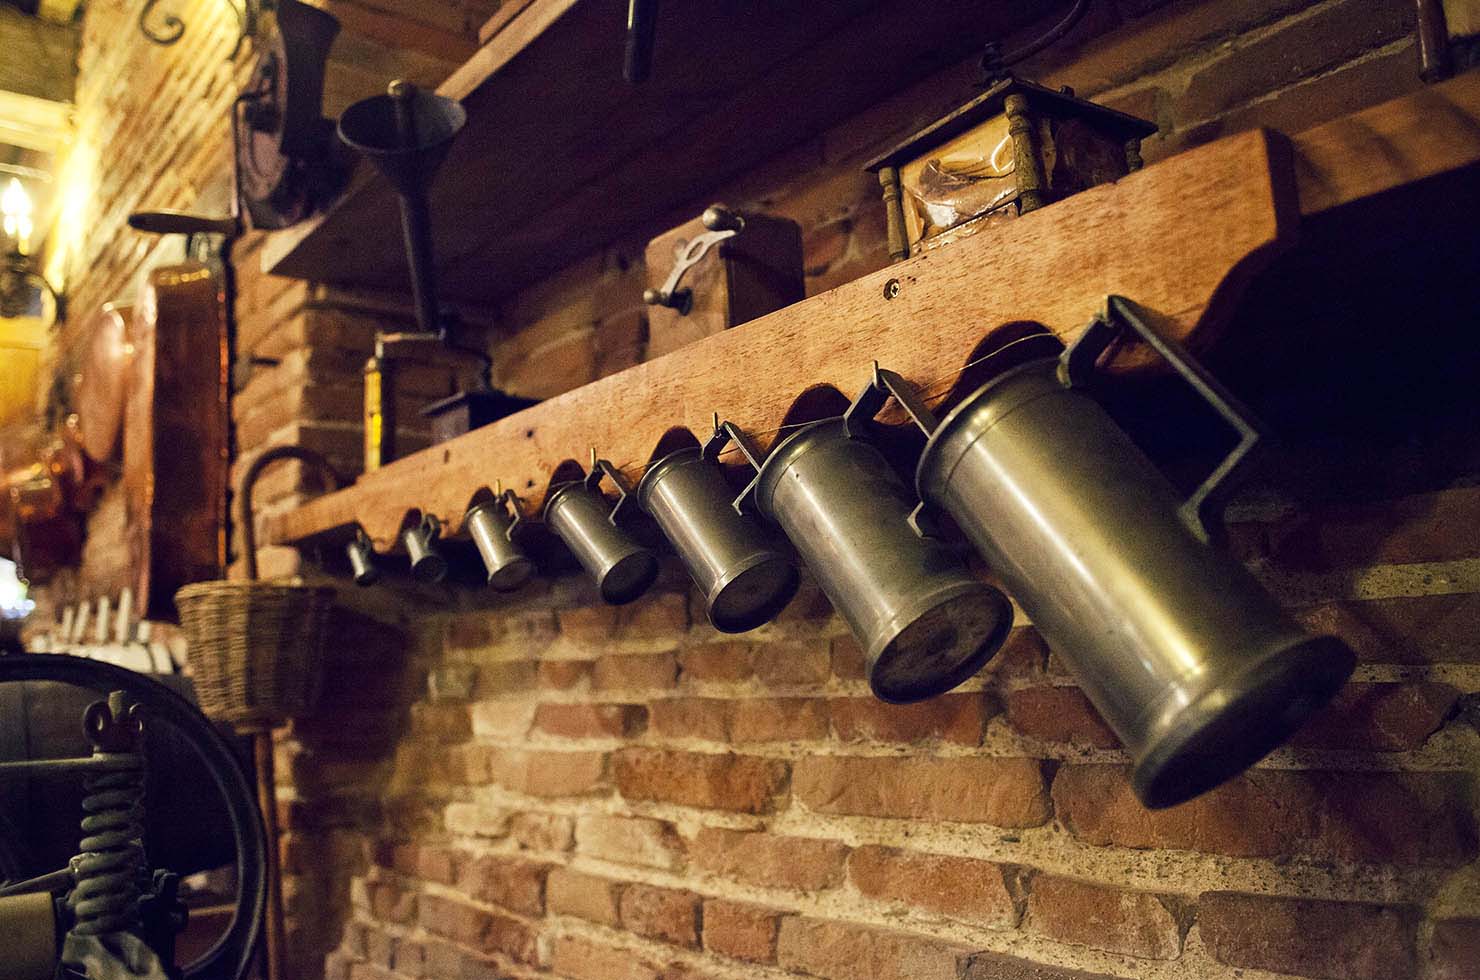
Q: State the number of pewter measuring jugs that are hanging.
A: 7